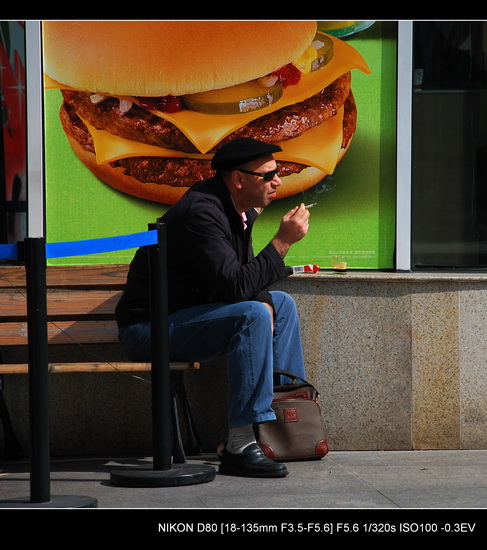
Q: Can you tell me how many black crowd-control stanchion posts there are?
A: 2